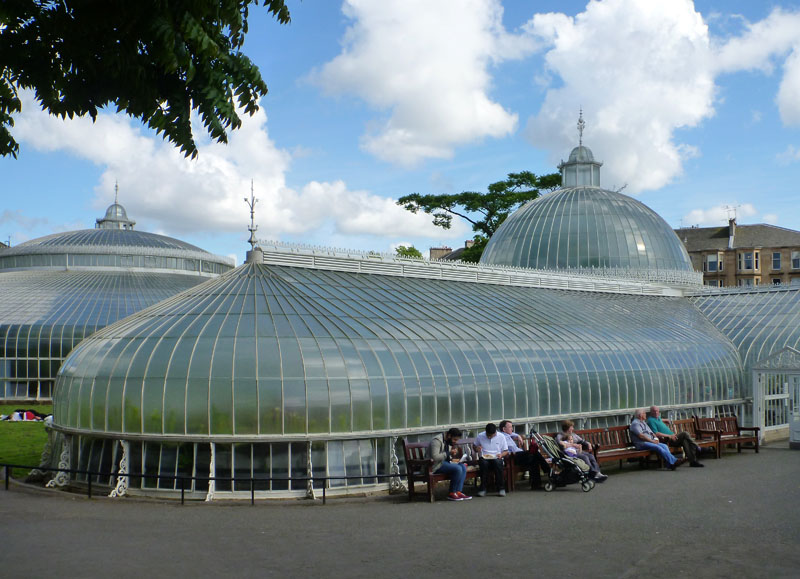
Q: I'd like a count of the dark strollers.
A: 1